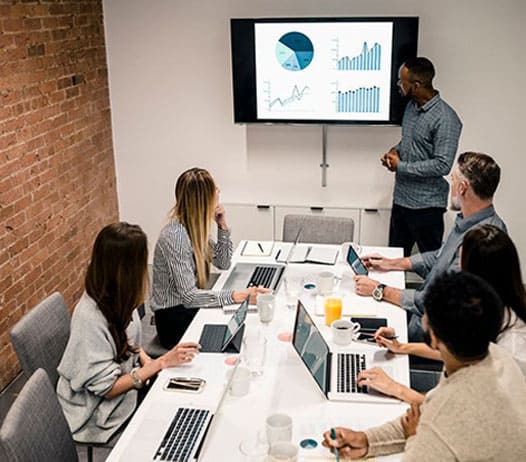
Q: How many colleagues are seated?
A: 5